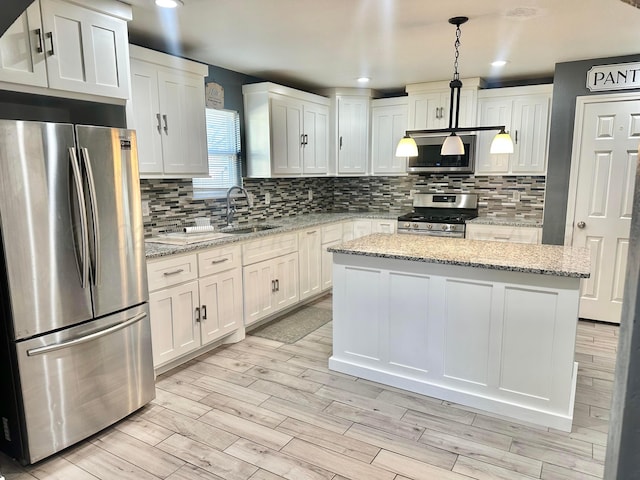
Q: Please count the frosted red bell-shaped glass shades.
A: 0